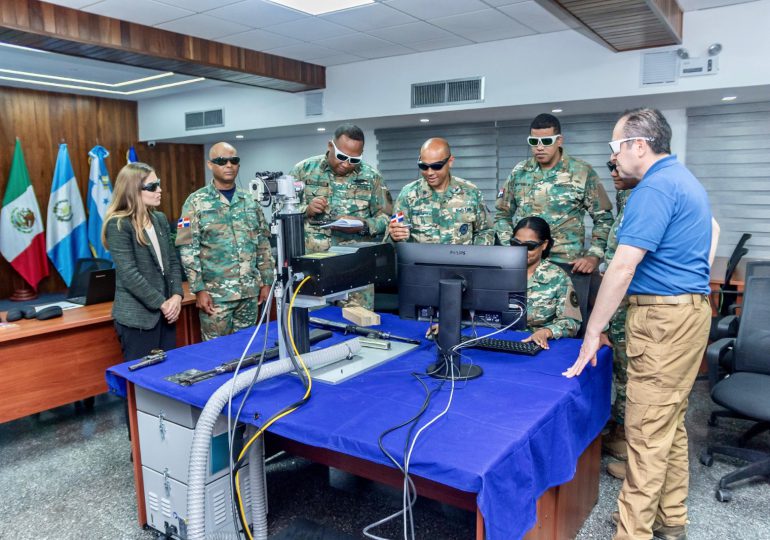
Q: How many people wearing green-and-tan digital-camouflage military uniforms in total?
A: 6